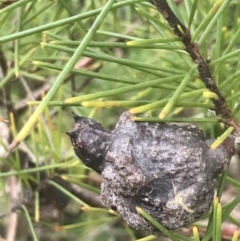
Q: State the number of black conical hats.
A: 0